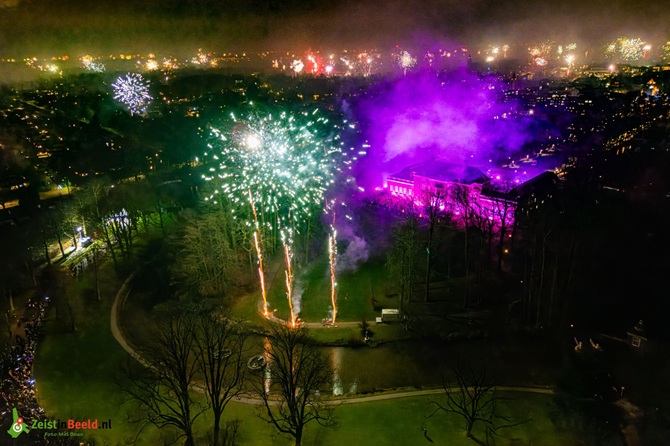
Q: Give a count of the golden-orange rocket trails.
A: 3